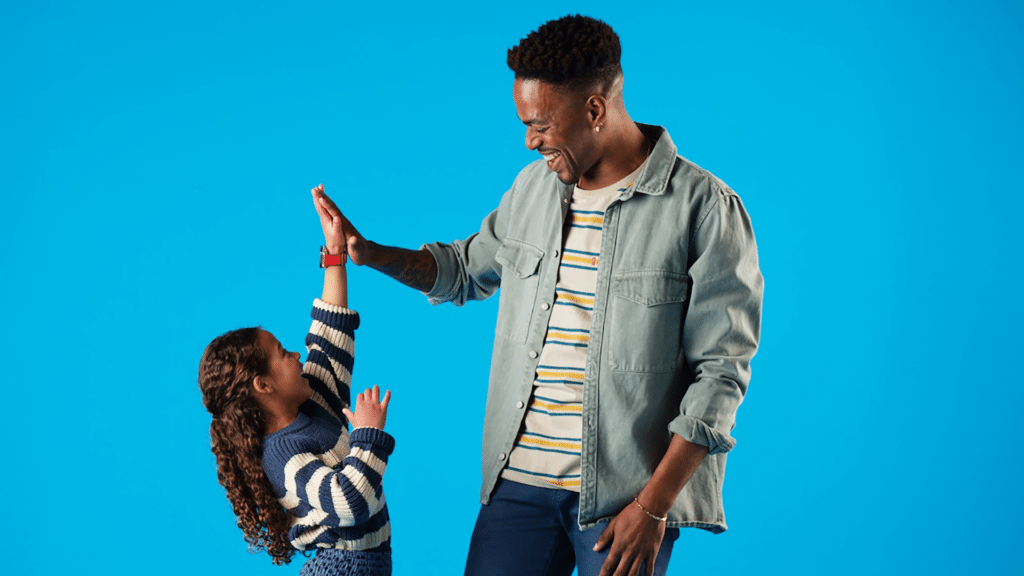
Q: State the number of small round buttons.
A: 6